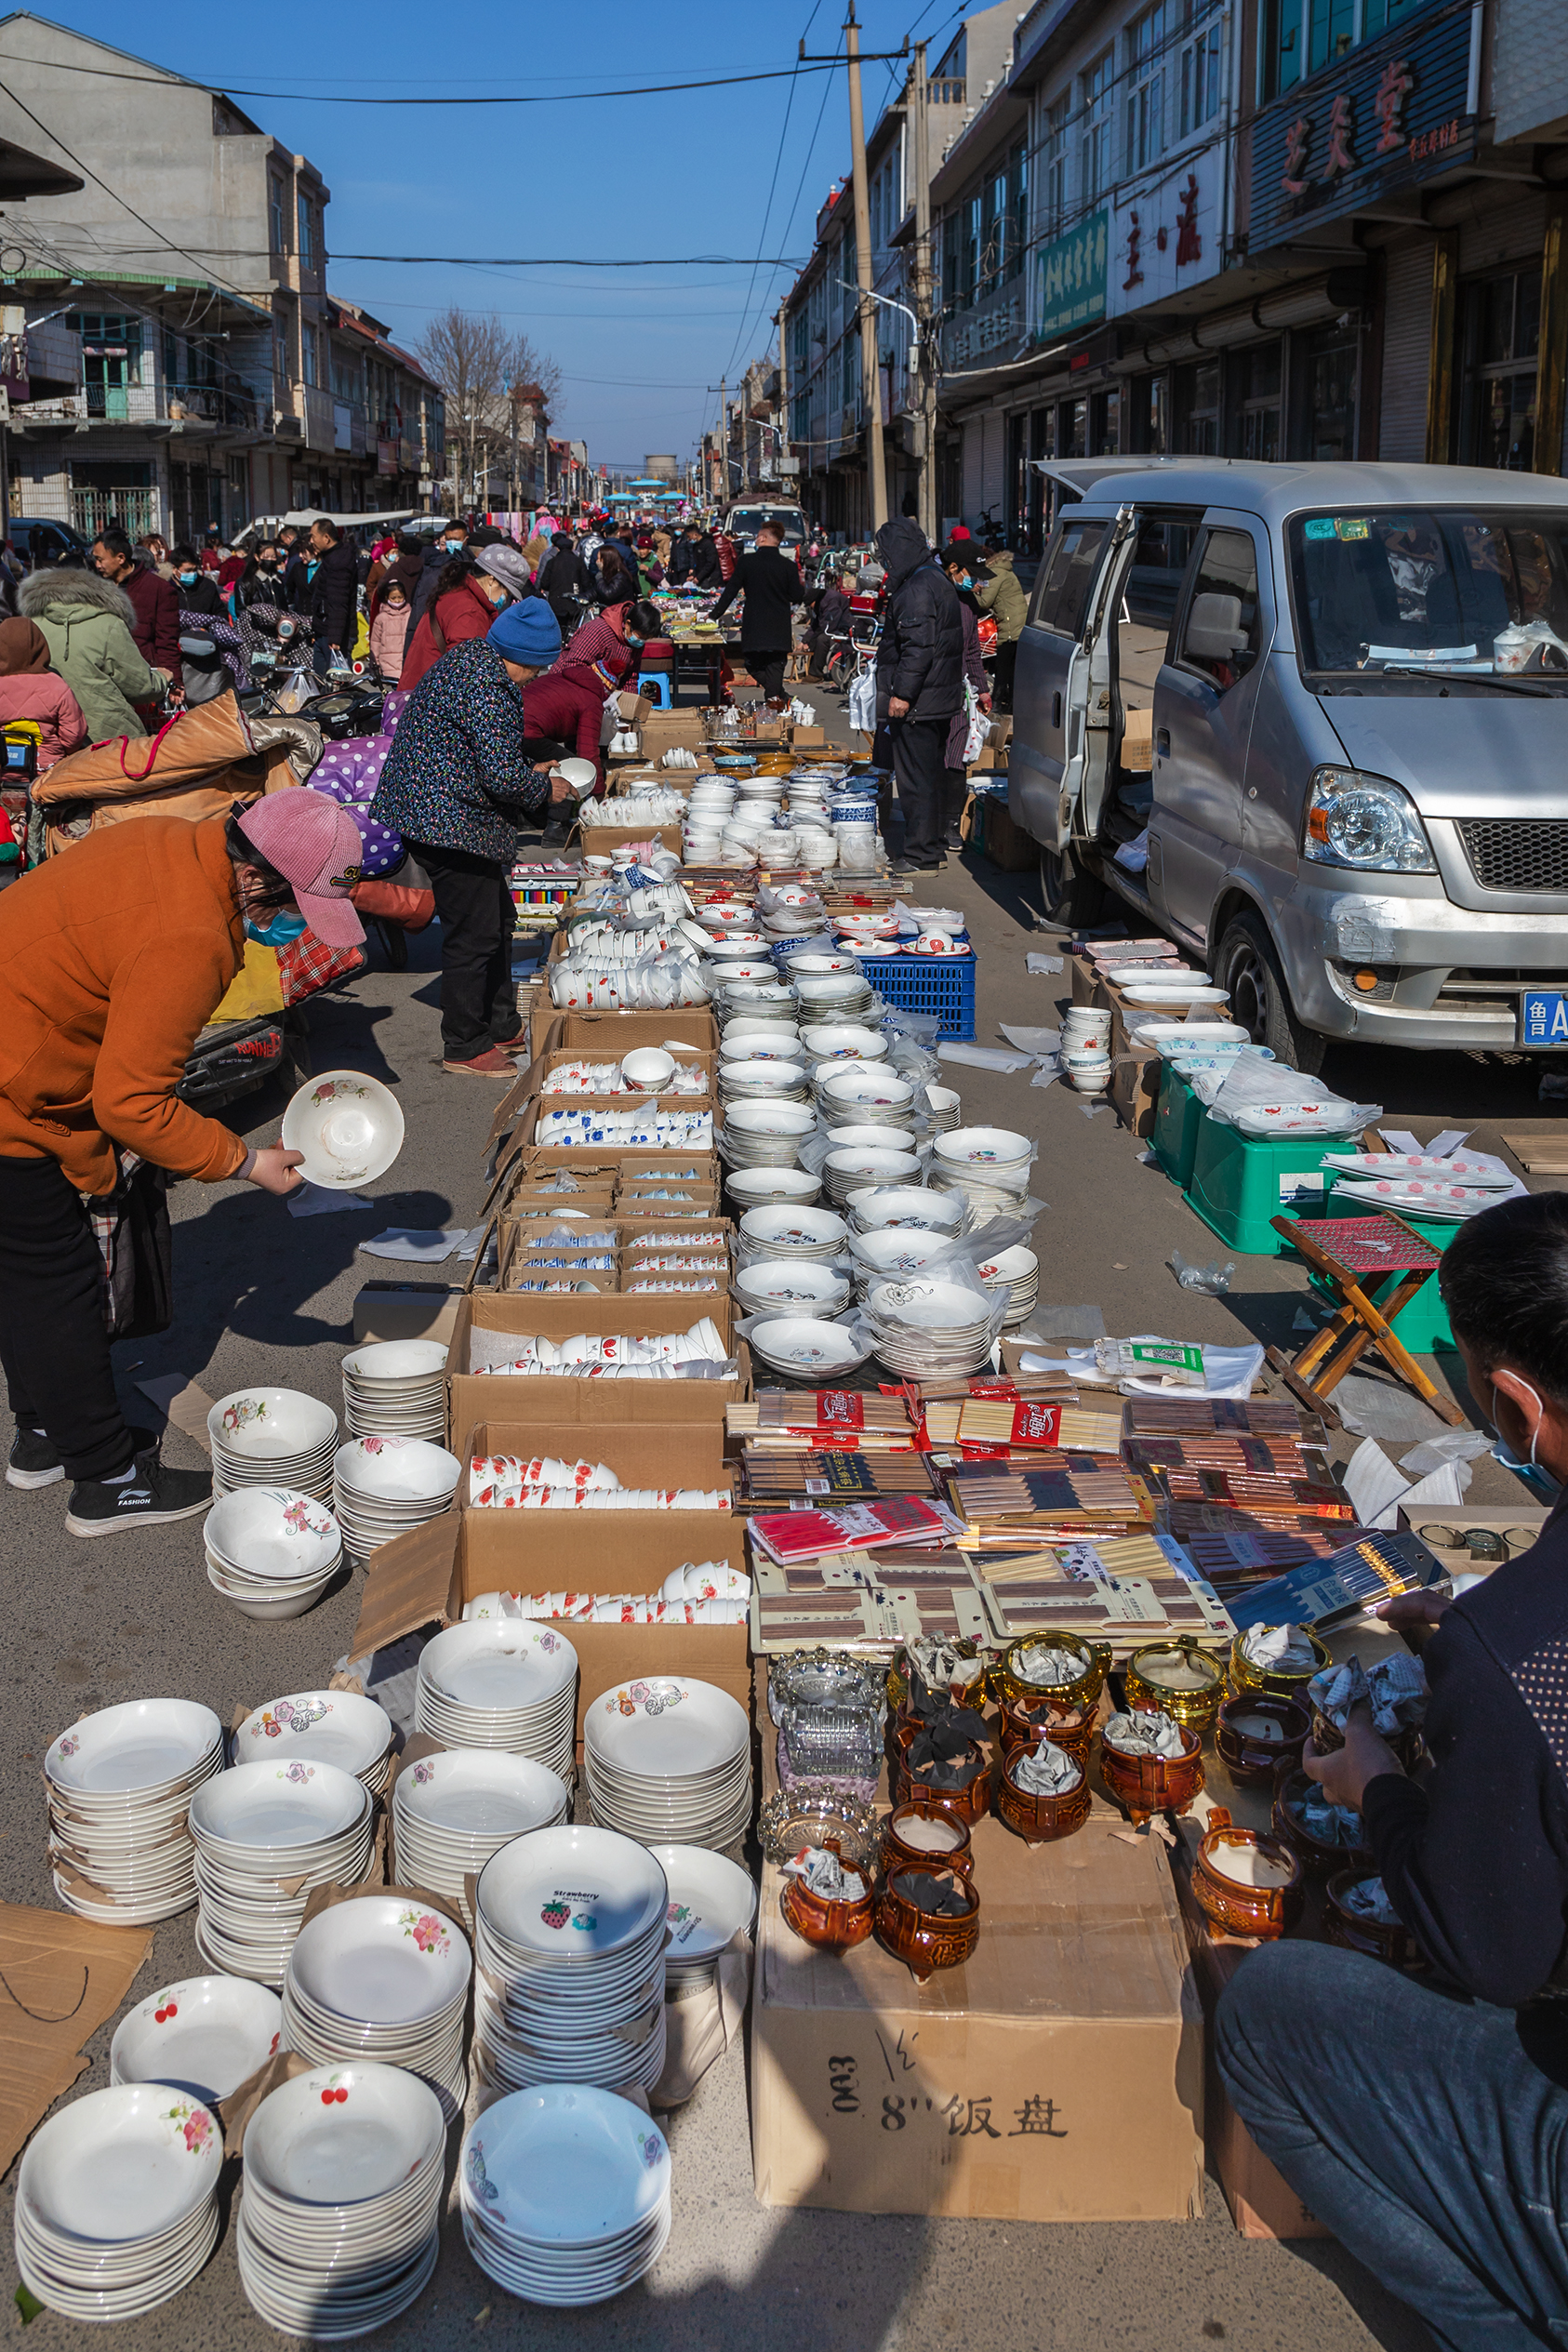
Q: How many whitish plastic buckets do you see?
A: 0